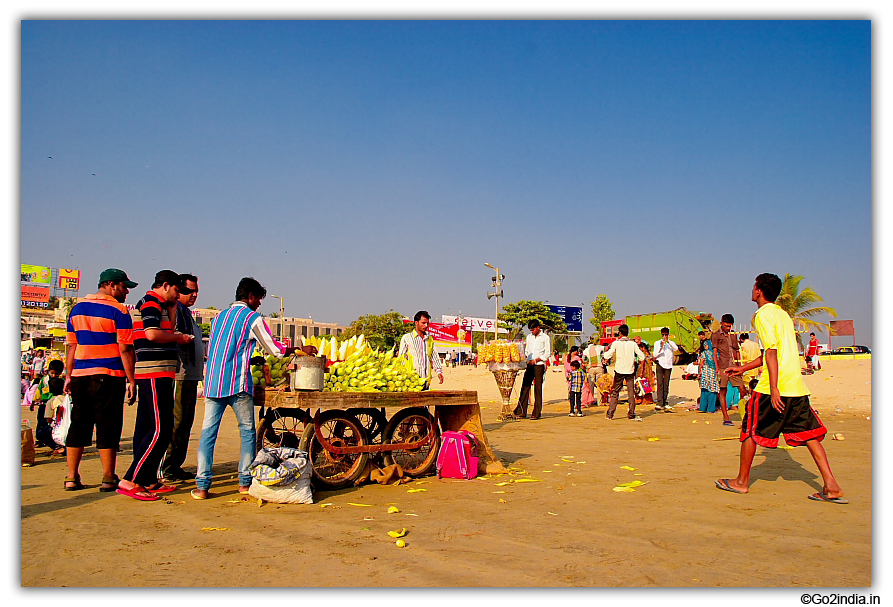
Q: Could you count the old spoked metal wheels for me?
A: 4